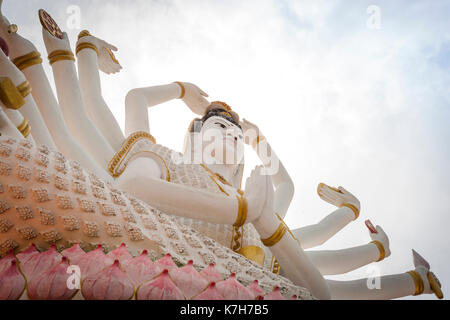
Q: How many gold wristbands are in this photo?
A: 12